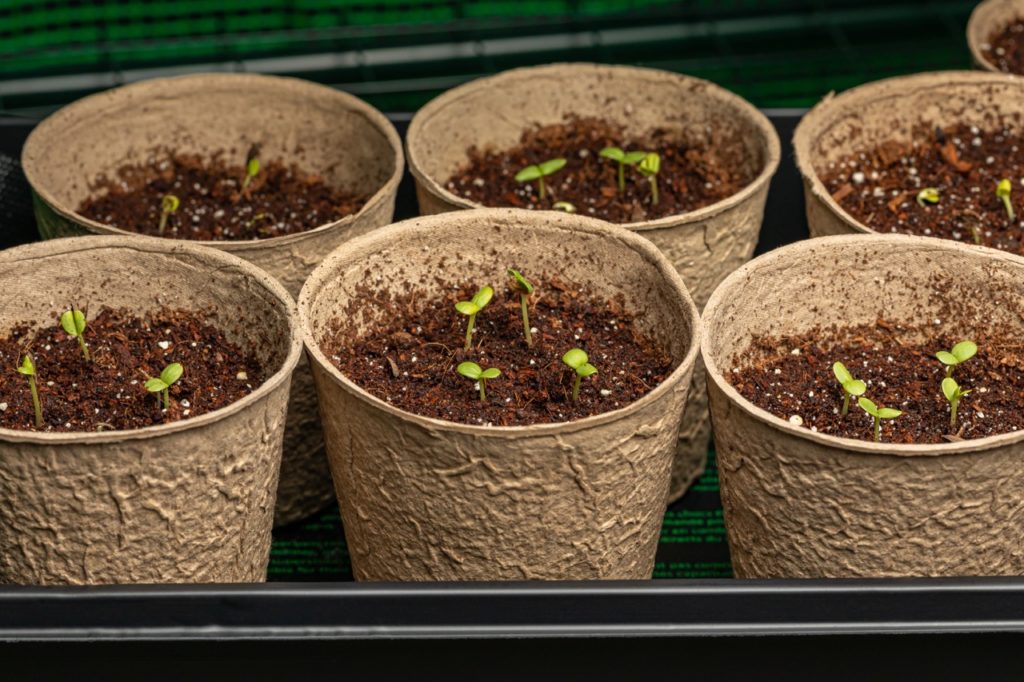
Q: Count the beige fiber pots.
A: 7